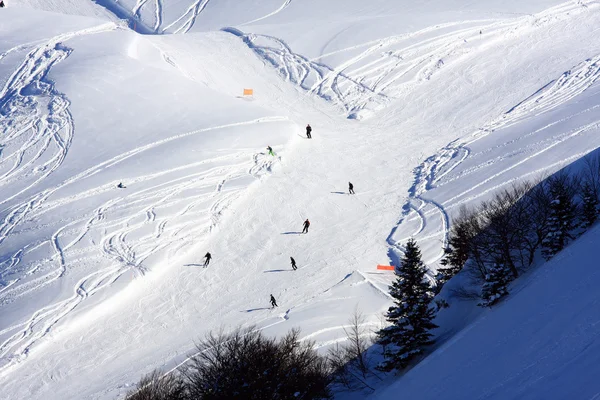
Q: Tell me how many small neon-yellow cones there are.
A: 0